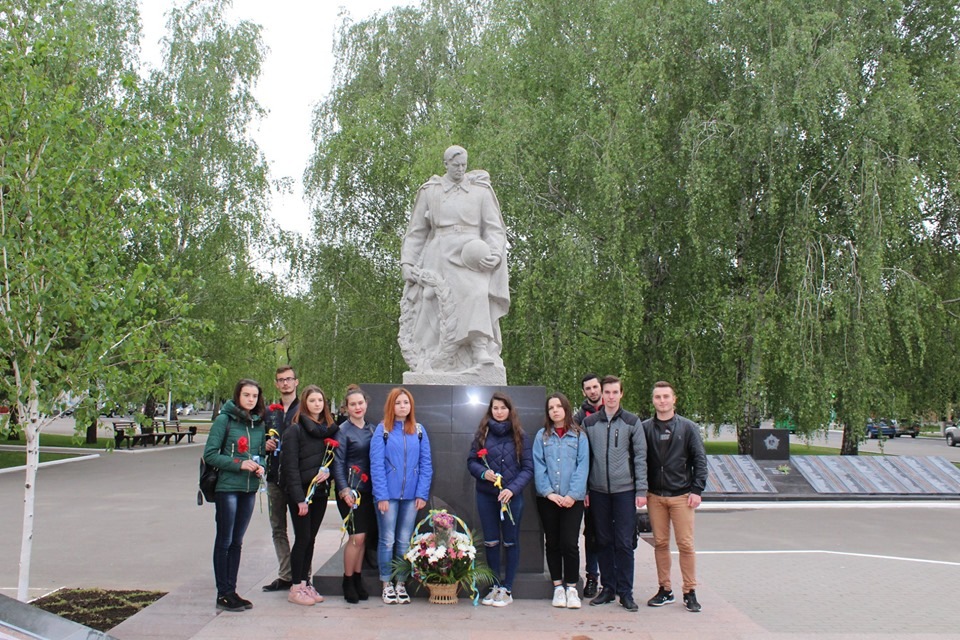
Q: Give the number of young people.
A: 10